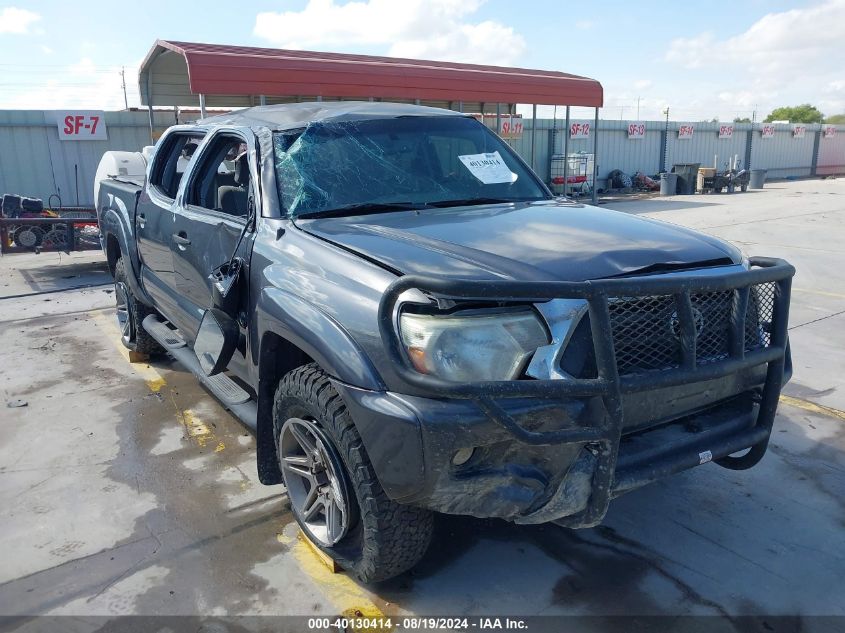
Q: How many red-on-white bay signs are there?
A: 9